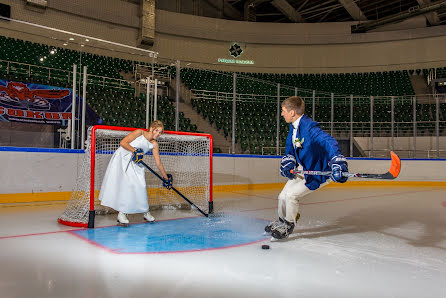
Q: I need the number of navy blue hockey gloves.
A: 4